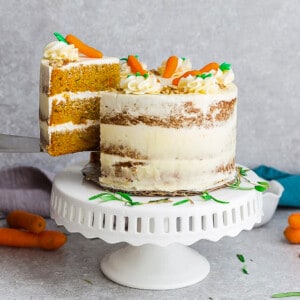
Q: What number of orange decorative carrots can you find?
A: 5